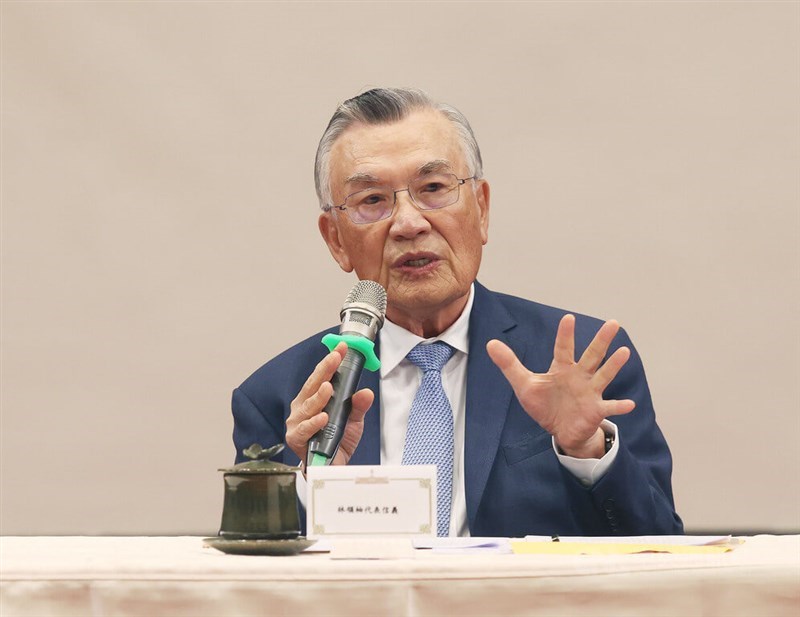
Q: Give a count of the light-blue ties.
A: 1